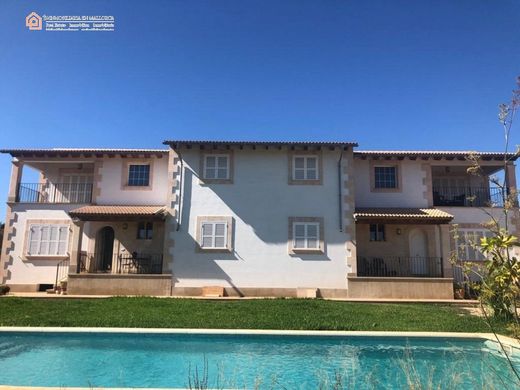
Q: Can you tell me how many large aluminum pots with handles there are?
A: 0